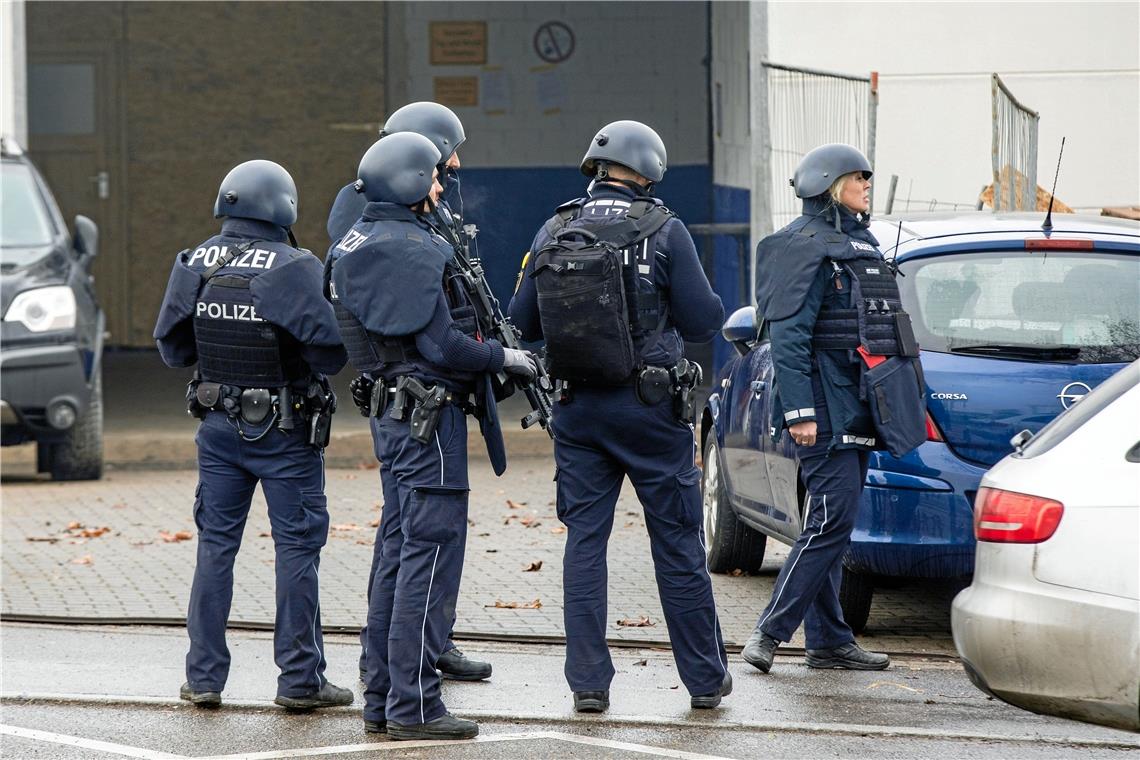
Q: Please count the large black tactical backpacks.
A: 1